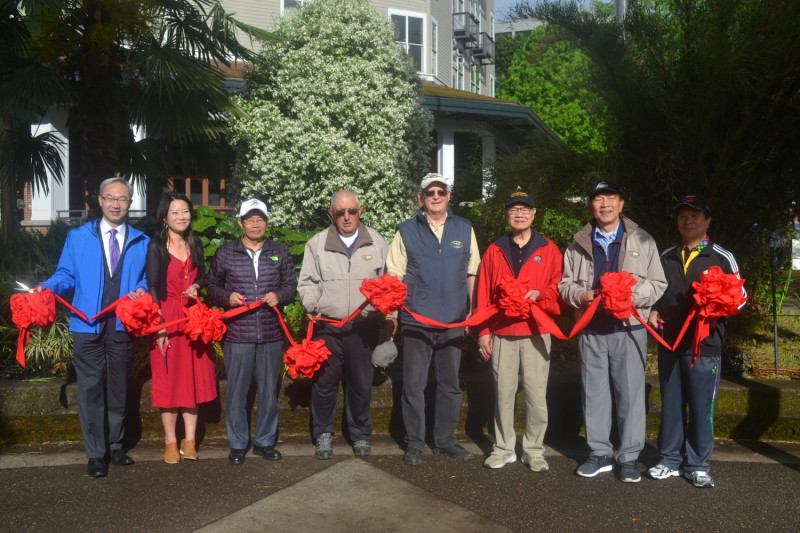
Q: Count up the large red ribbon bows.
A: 8